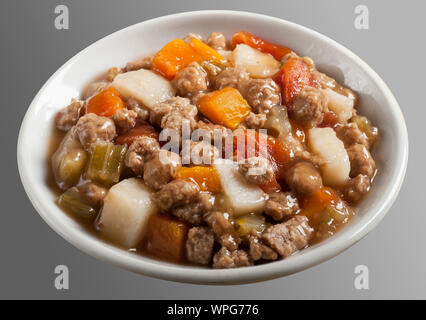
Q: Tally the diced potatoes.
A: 6